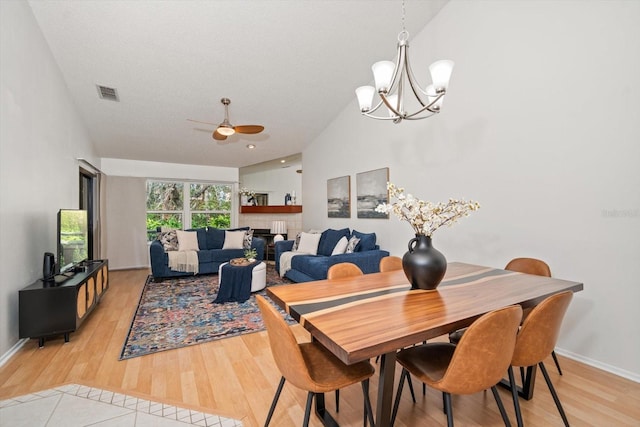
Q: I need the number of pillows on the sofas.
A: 8